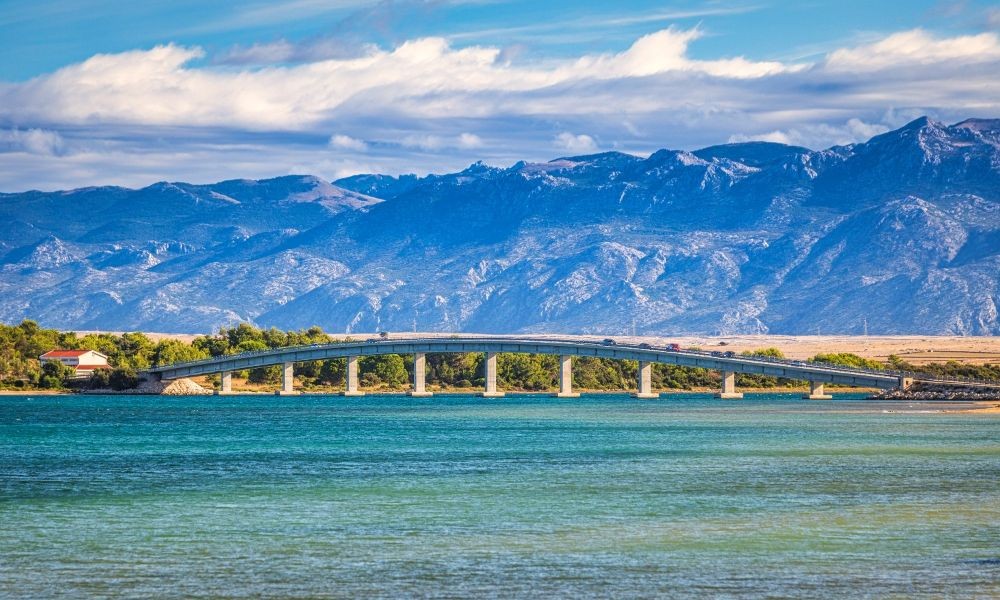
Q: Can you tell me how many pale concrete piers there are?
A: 9